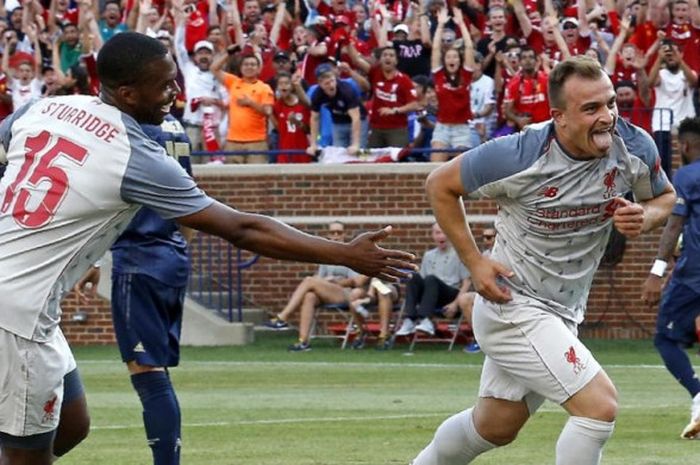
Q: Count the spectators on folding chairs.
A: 4